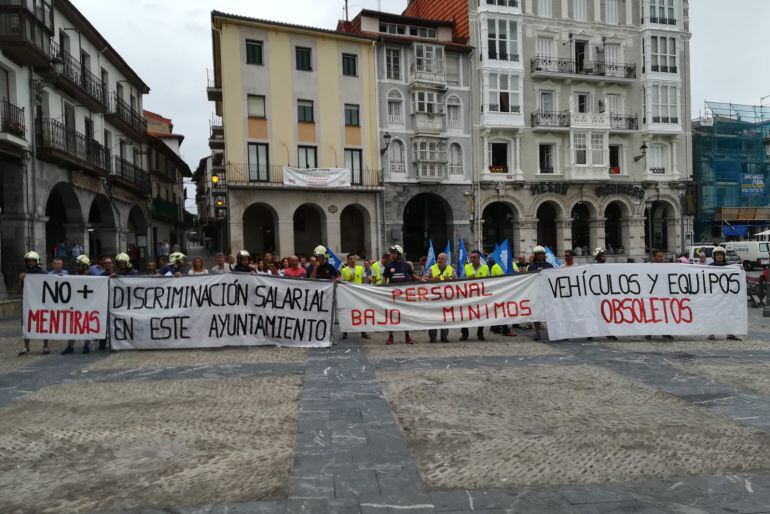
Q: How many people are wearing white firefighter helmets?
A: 10